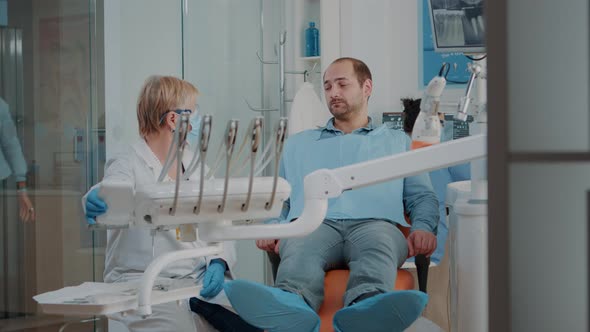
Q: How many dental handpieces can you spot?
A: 5